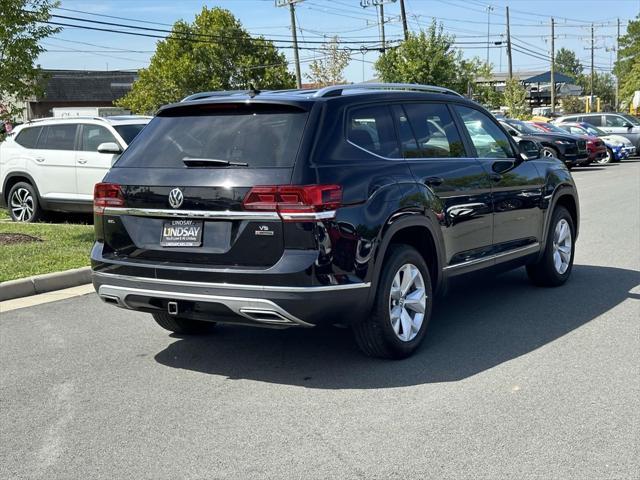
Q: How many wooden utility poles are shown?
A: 7